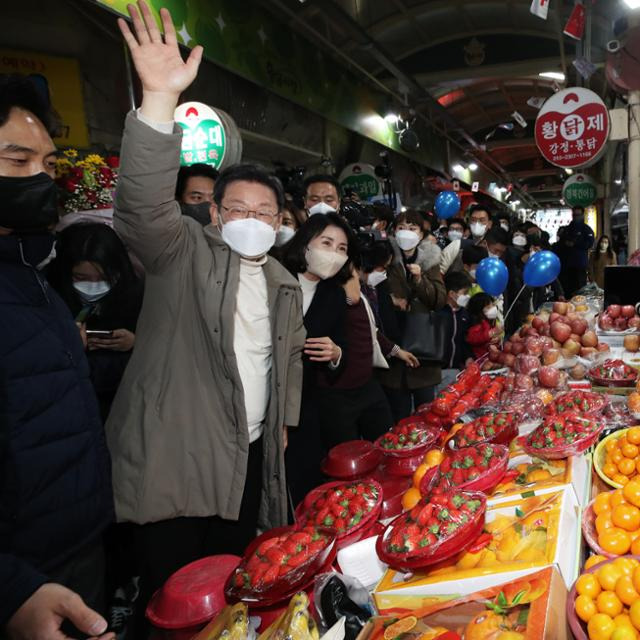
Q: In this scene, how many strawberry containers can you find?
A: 9